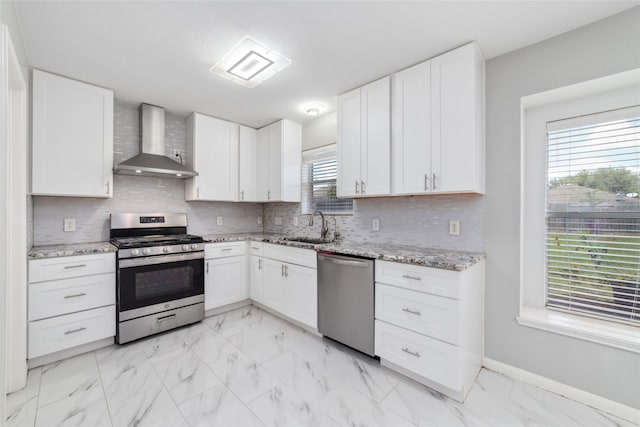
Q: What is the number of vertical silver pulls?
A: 12